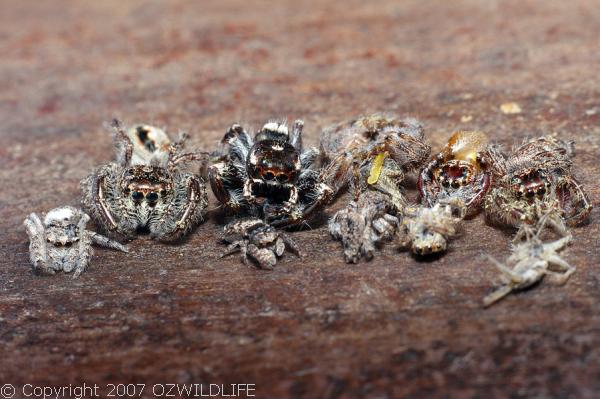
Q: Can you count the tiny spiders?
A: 5